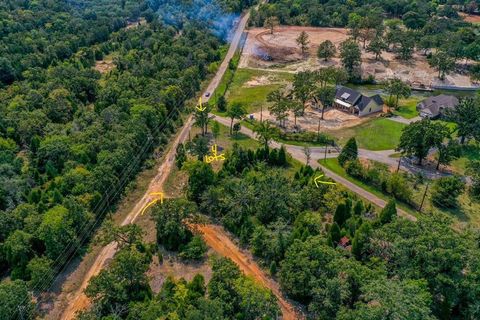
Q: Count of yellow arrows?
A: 3